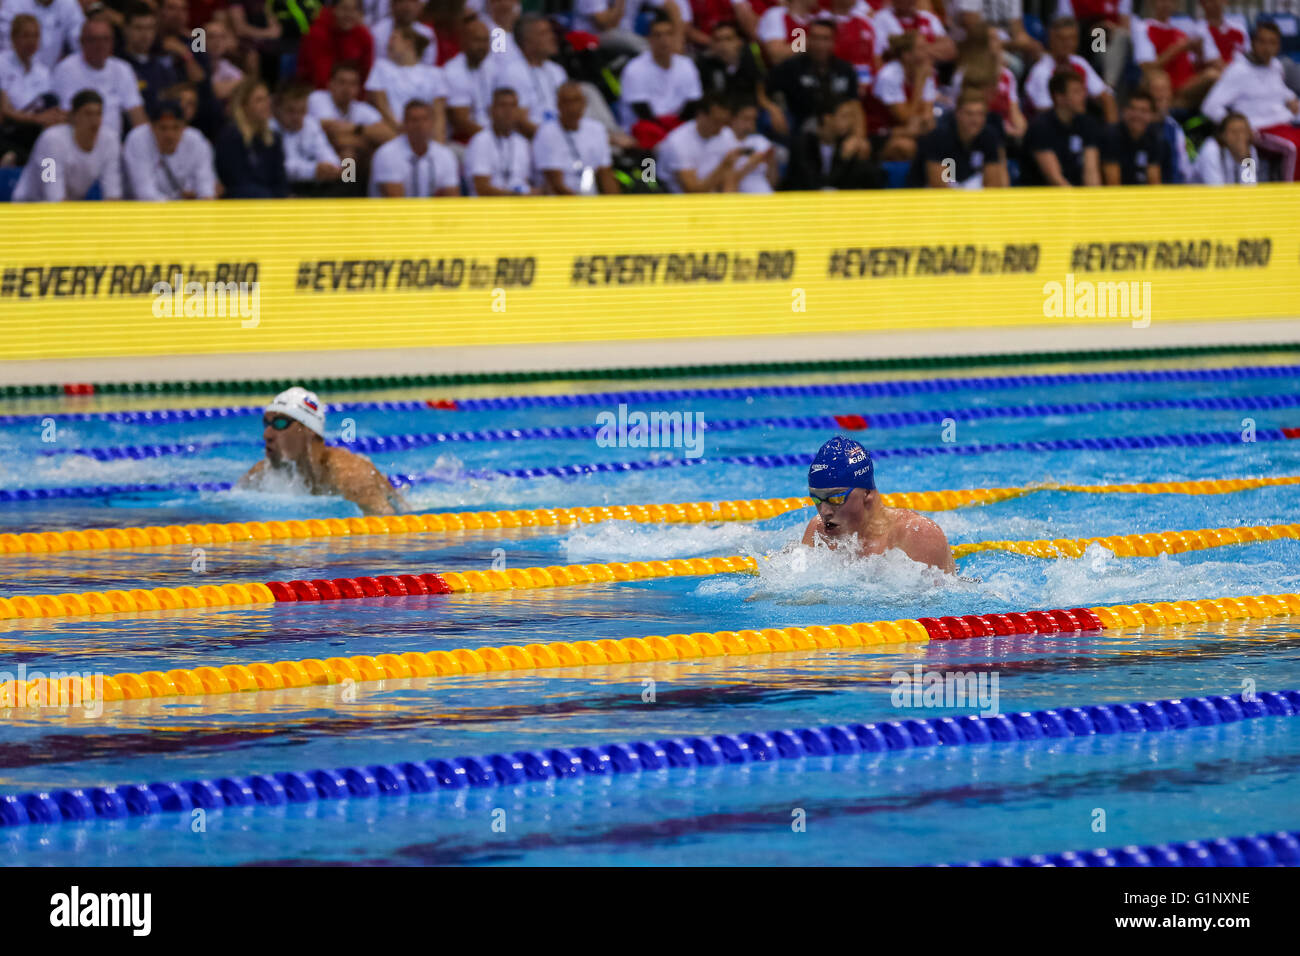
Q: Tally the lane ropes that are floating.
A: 9